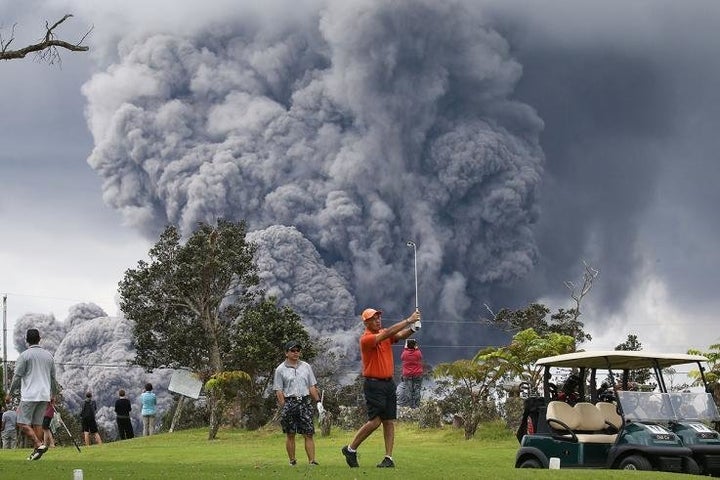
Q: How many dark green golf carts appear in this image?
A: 2